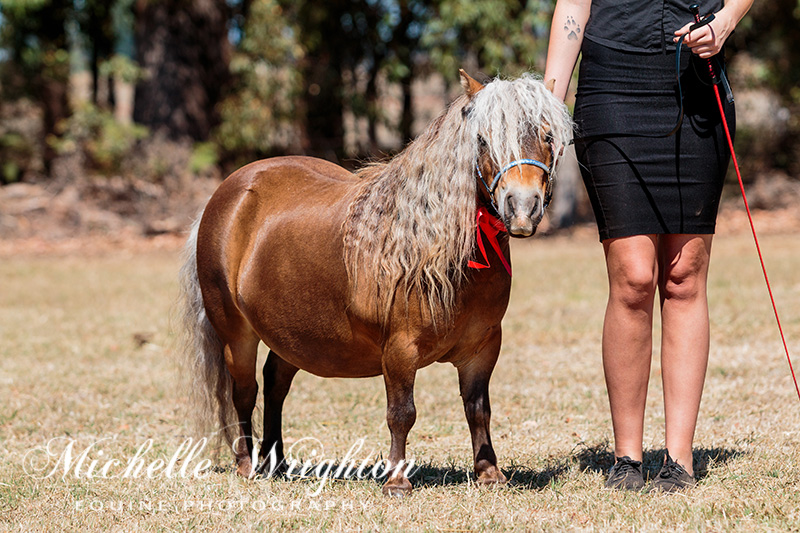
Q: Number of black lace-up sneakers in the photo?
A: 2